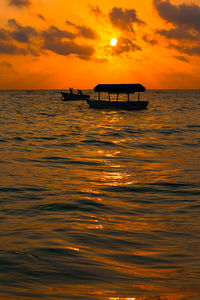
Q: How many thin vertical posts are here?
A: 5